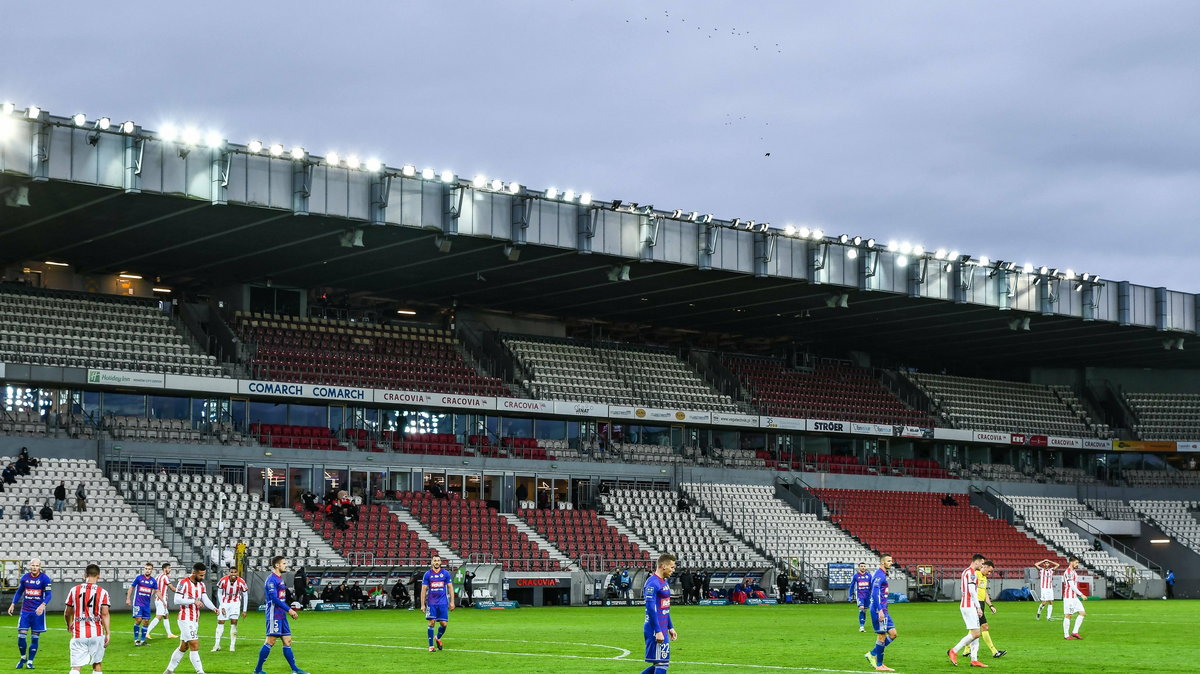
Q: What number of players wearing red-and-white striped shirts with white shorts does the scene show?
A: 7